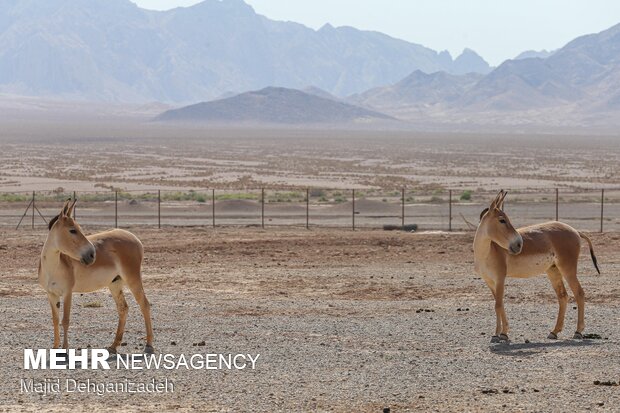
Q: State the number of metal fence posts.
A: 12